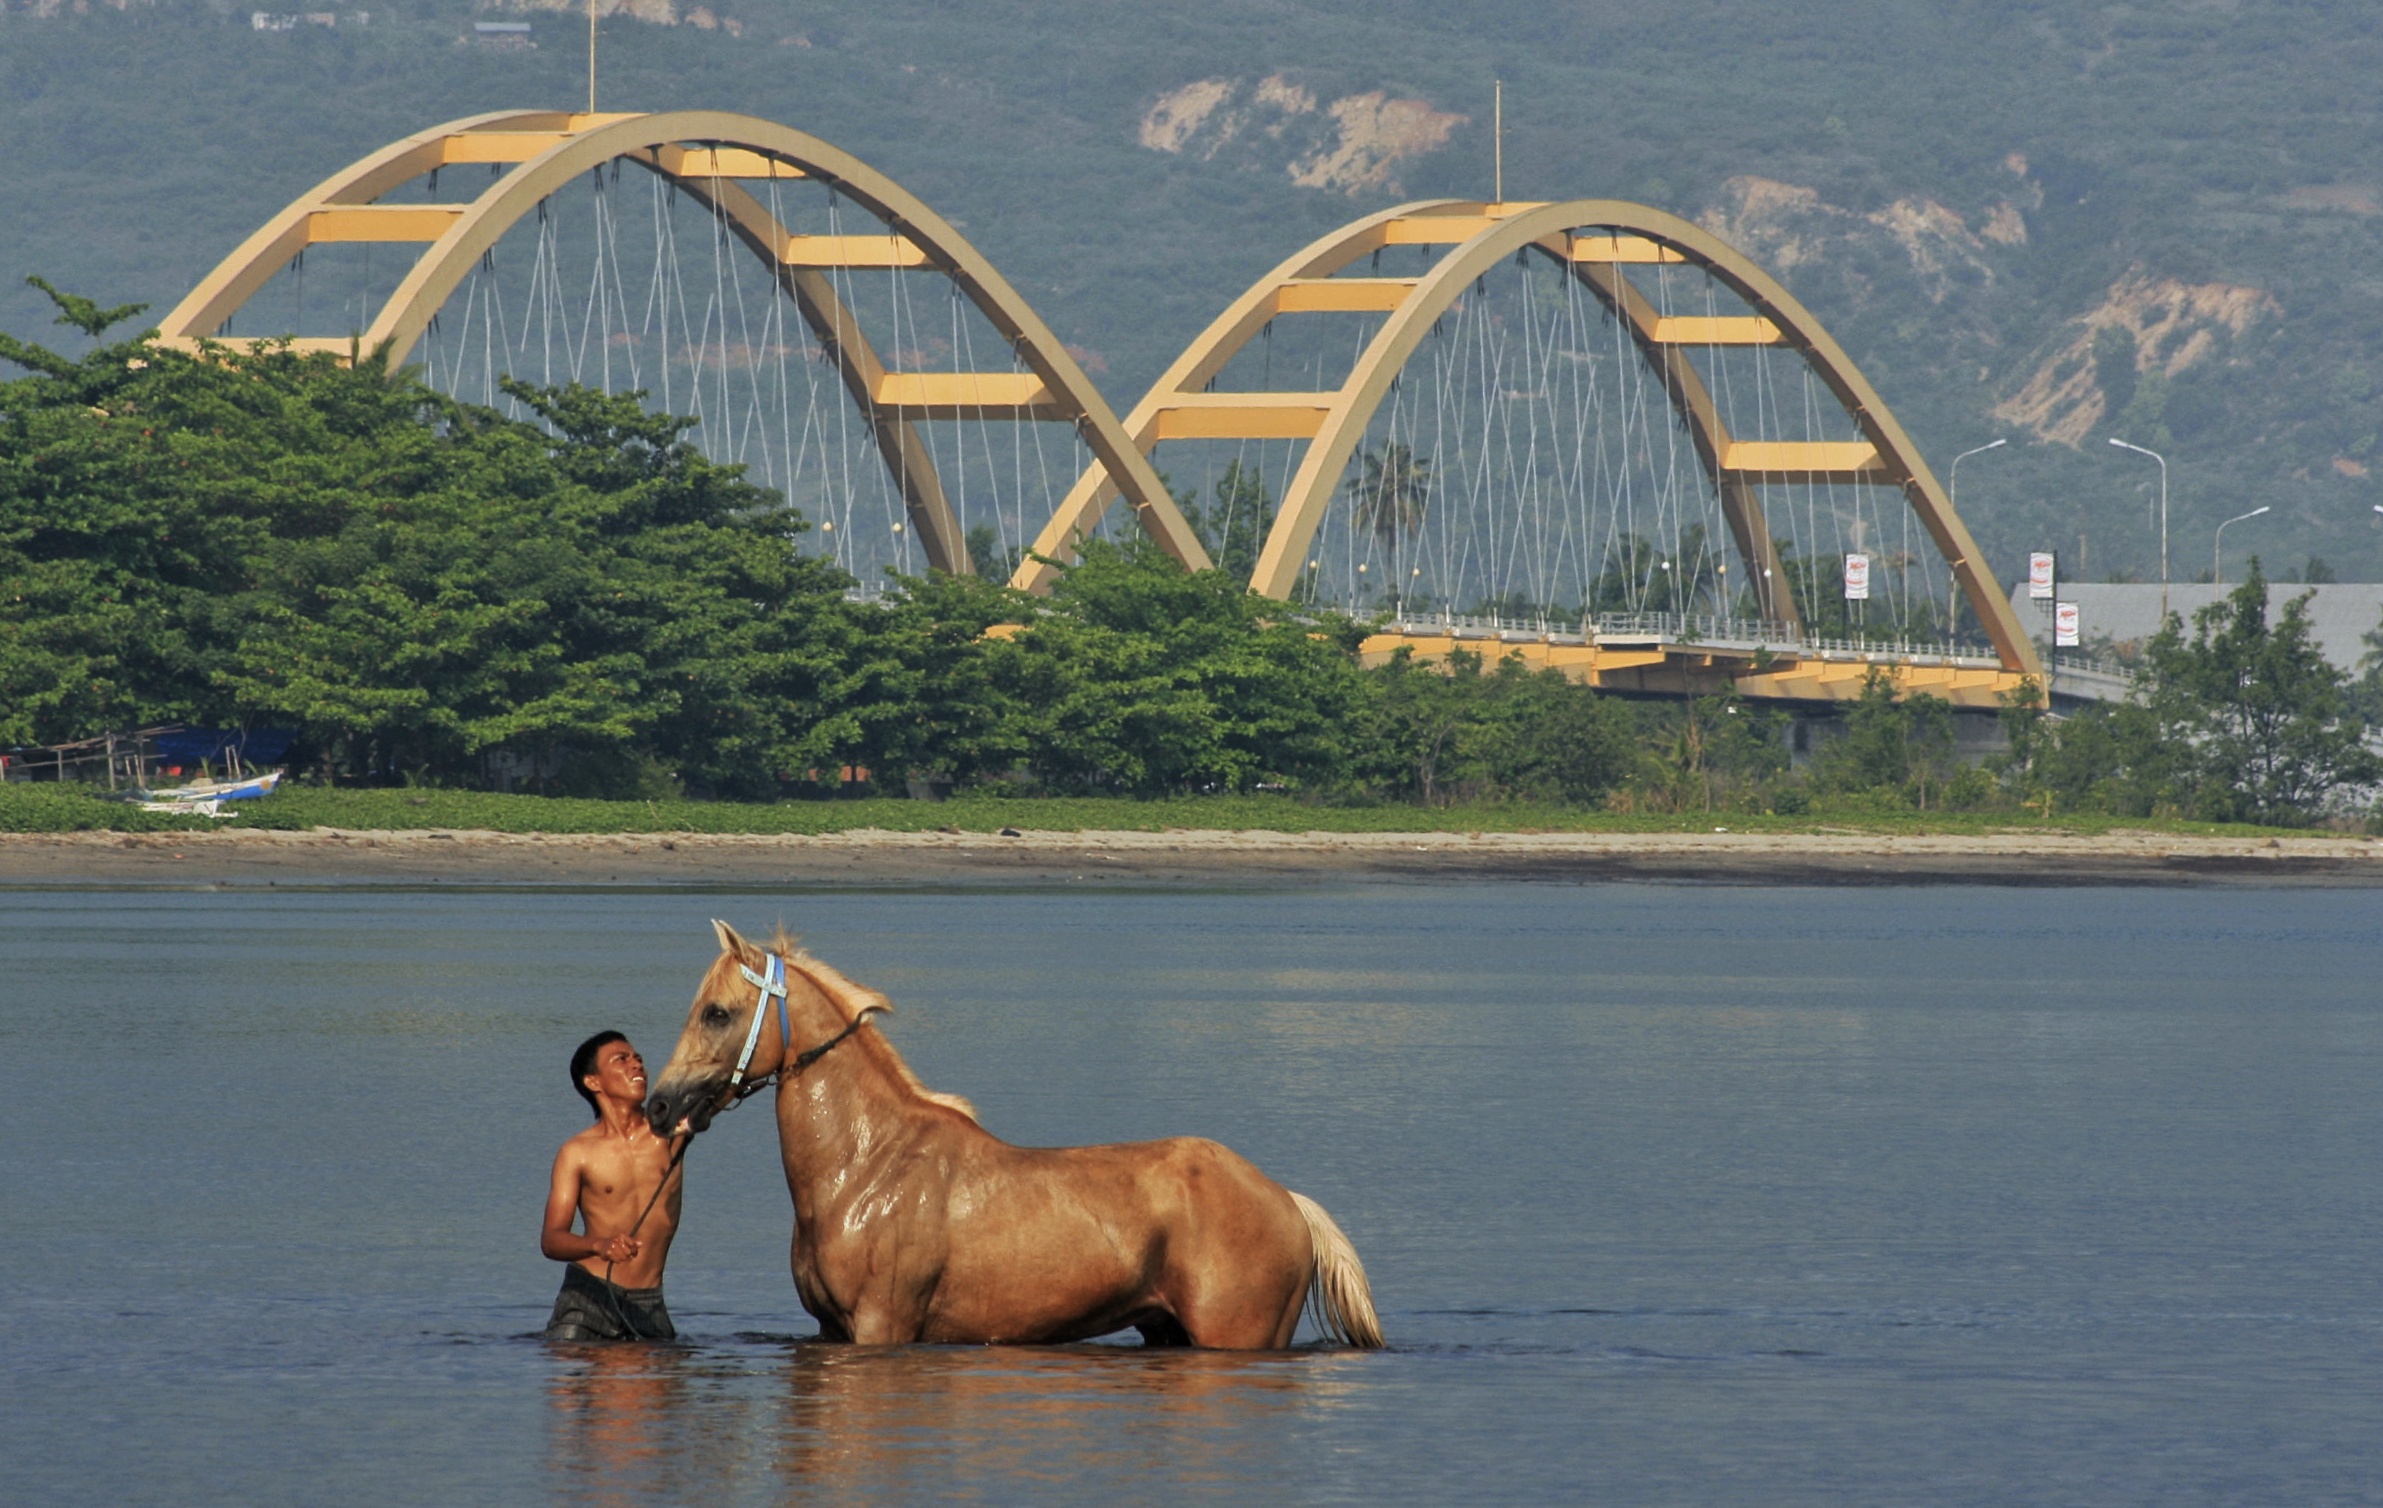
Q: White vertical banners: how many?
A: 3